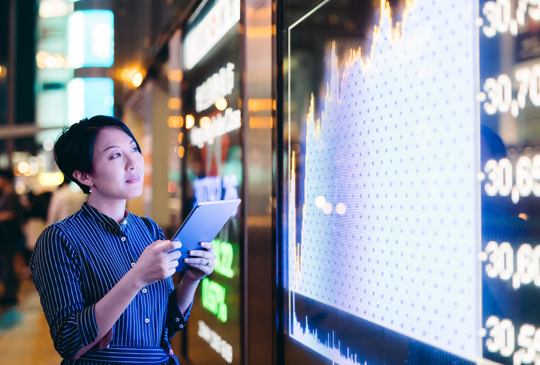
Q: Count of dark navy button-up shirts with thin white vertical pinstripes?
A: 1